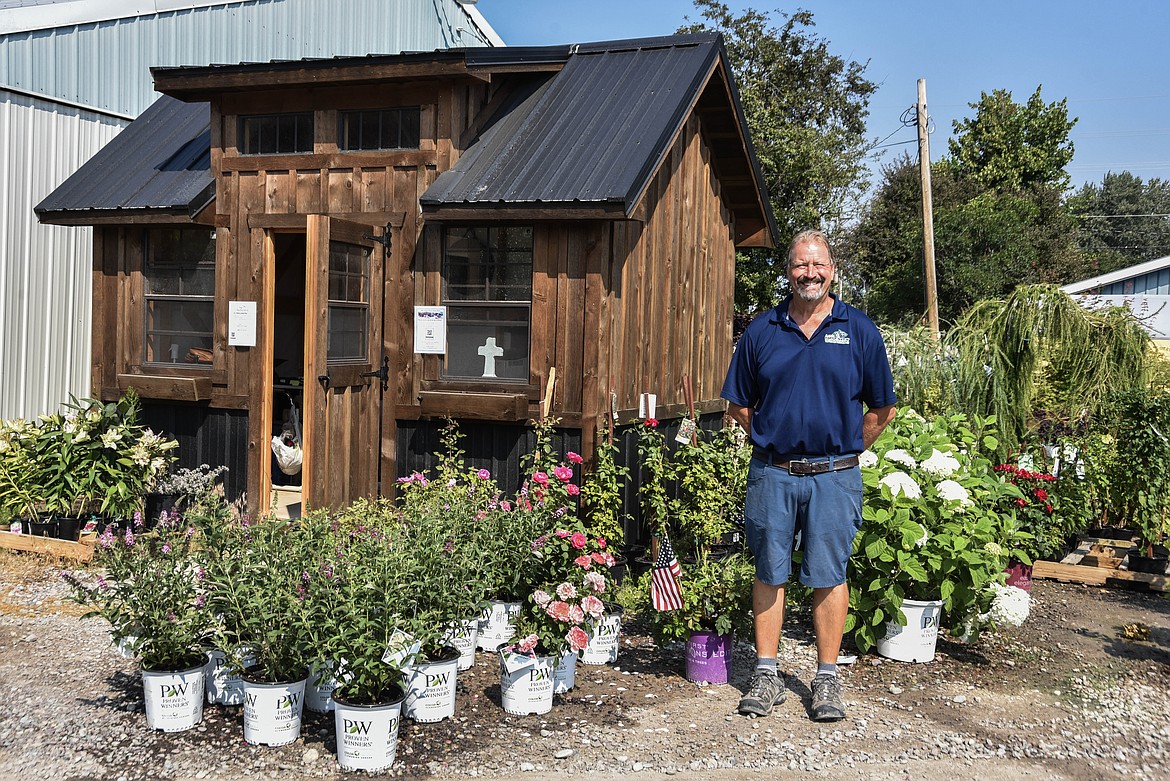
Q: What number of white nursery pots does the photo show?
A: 13